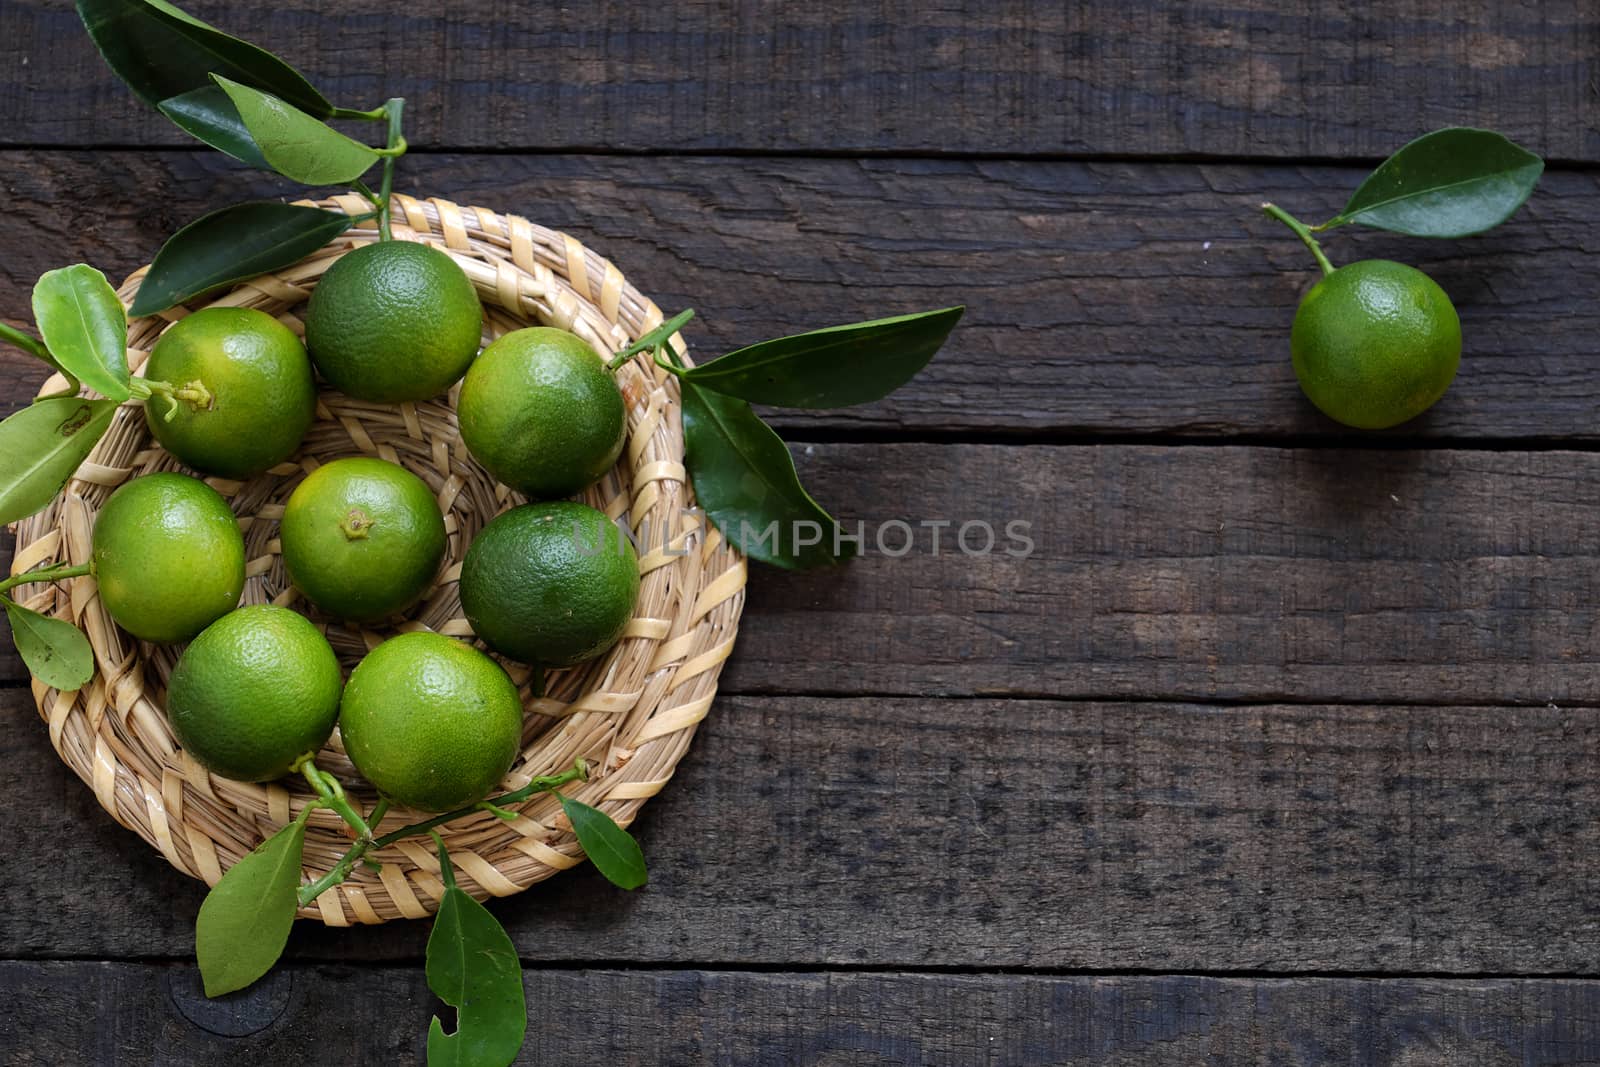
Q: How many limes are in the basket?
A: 8